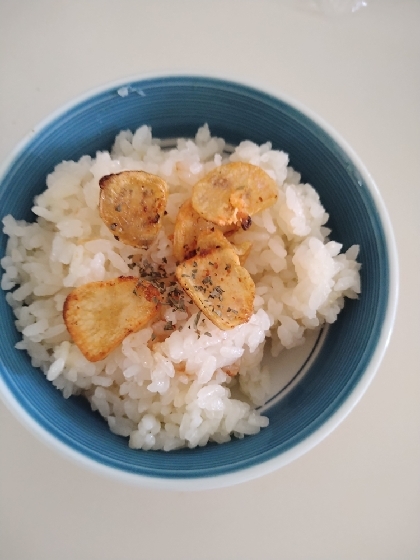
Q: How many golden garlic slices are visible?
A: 5